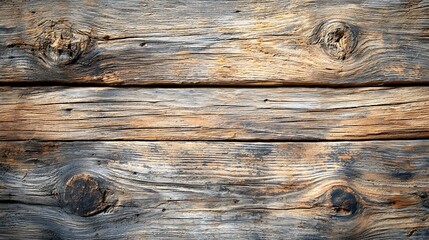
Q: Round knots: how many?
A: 4